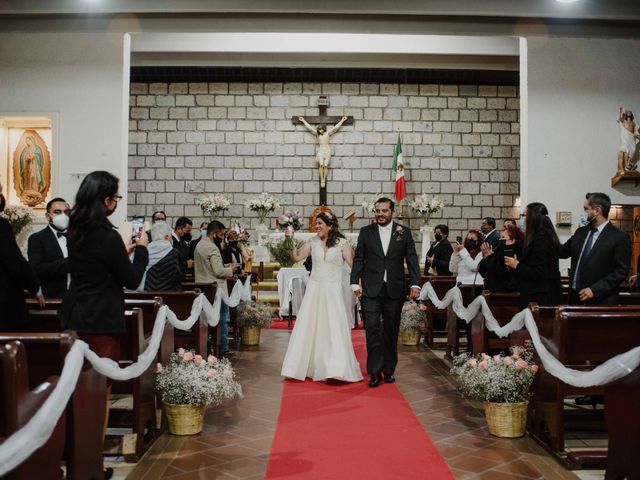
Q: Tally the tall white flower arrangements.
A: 4